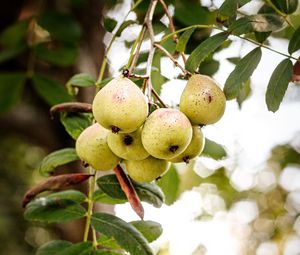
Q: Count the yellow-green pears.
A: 7